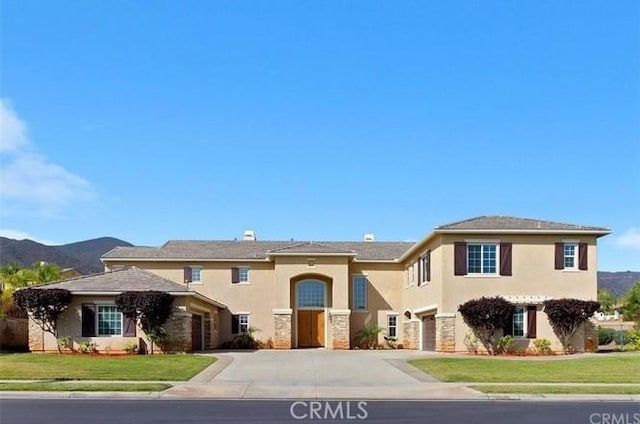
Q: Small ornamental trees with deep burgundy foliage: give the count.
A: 4